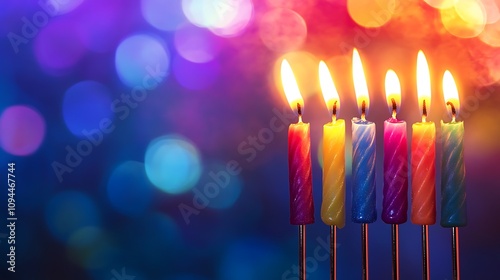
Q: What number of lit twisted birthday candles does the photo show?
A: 6